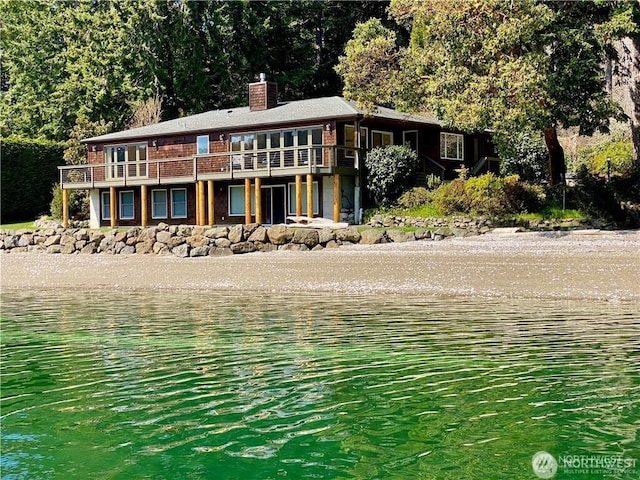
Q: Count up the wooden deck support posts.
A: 11